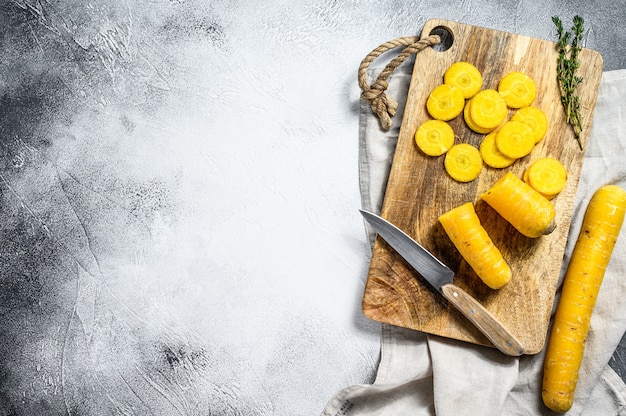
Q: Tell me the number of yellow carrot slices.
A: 12